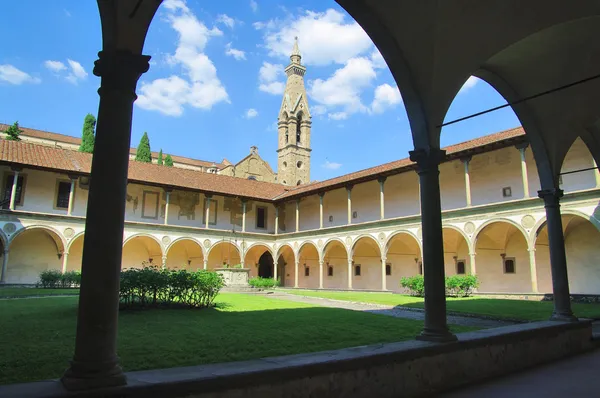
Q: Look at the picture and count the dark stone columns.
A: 3